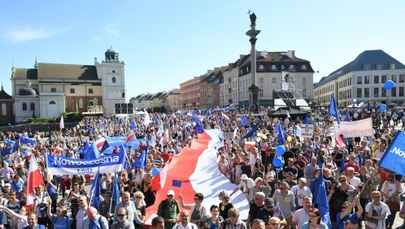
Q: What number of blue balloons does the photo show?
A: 5